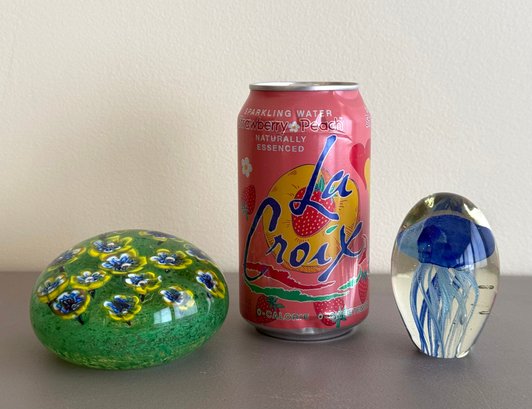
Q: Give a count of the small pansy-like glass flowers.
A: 13